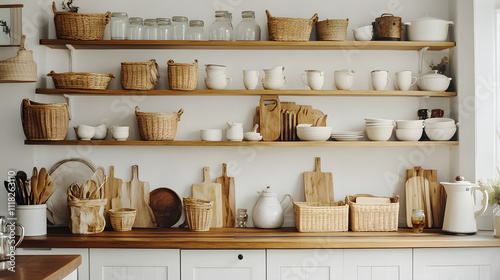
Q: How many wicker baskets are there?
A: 12